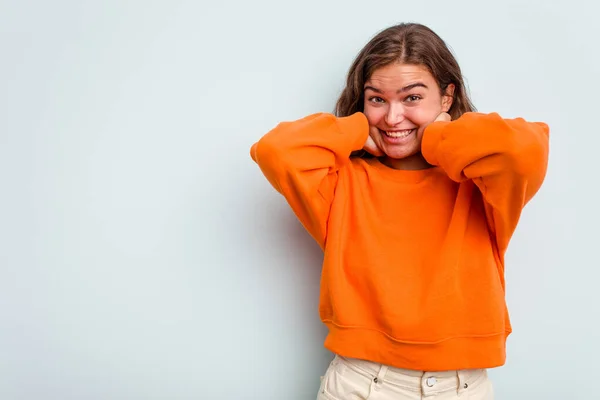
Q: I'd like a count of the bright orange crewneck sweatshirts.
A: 1